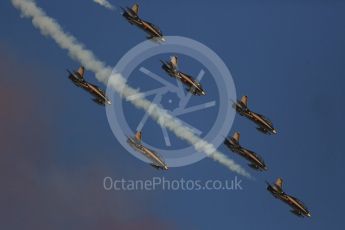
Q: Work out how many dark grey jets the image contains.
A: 7